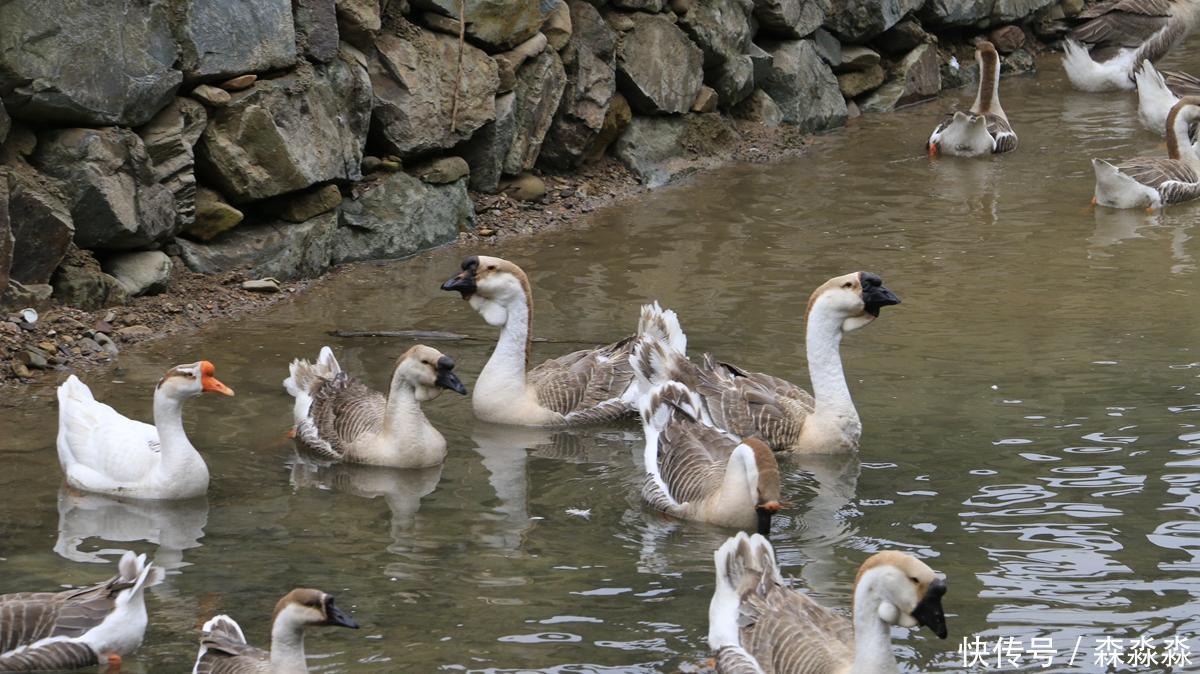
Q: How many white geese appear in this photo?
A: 1